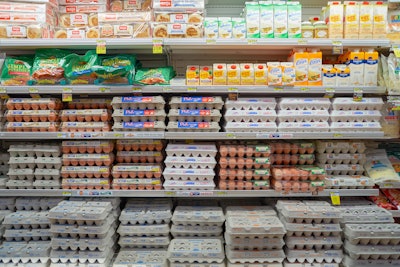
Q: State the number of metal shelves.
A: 4